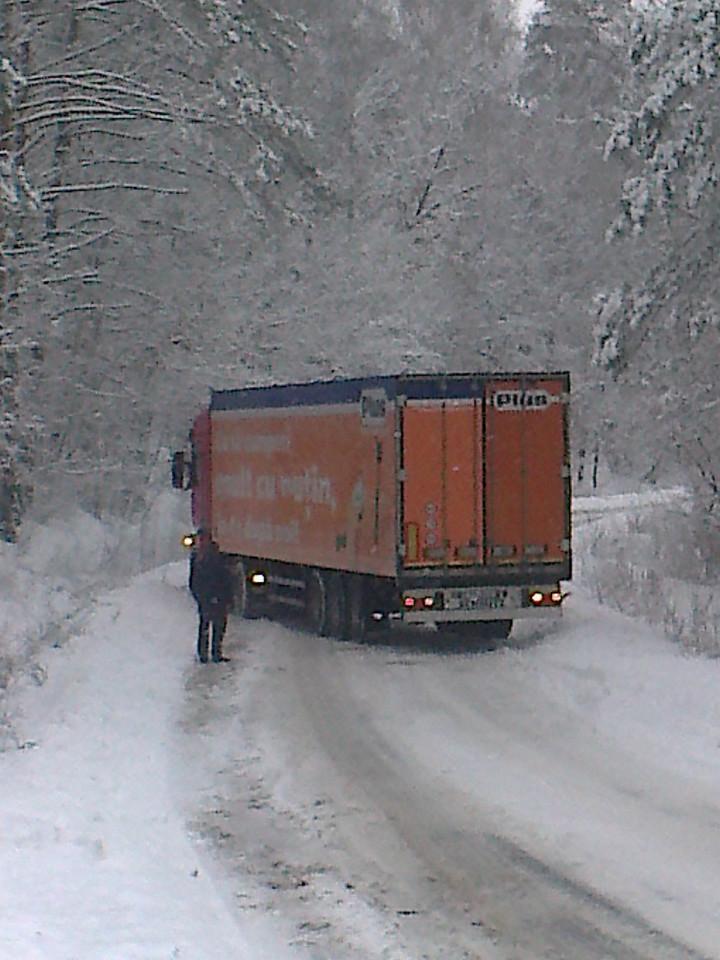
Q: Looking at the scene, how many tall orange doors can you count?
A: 2